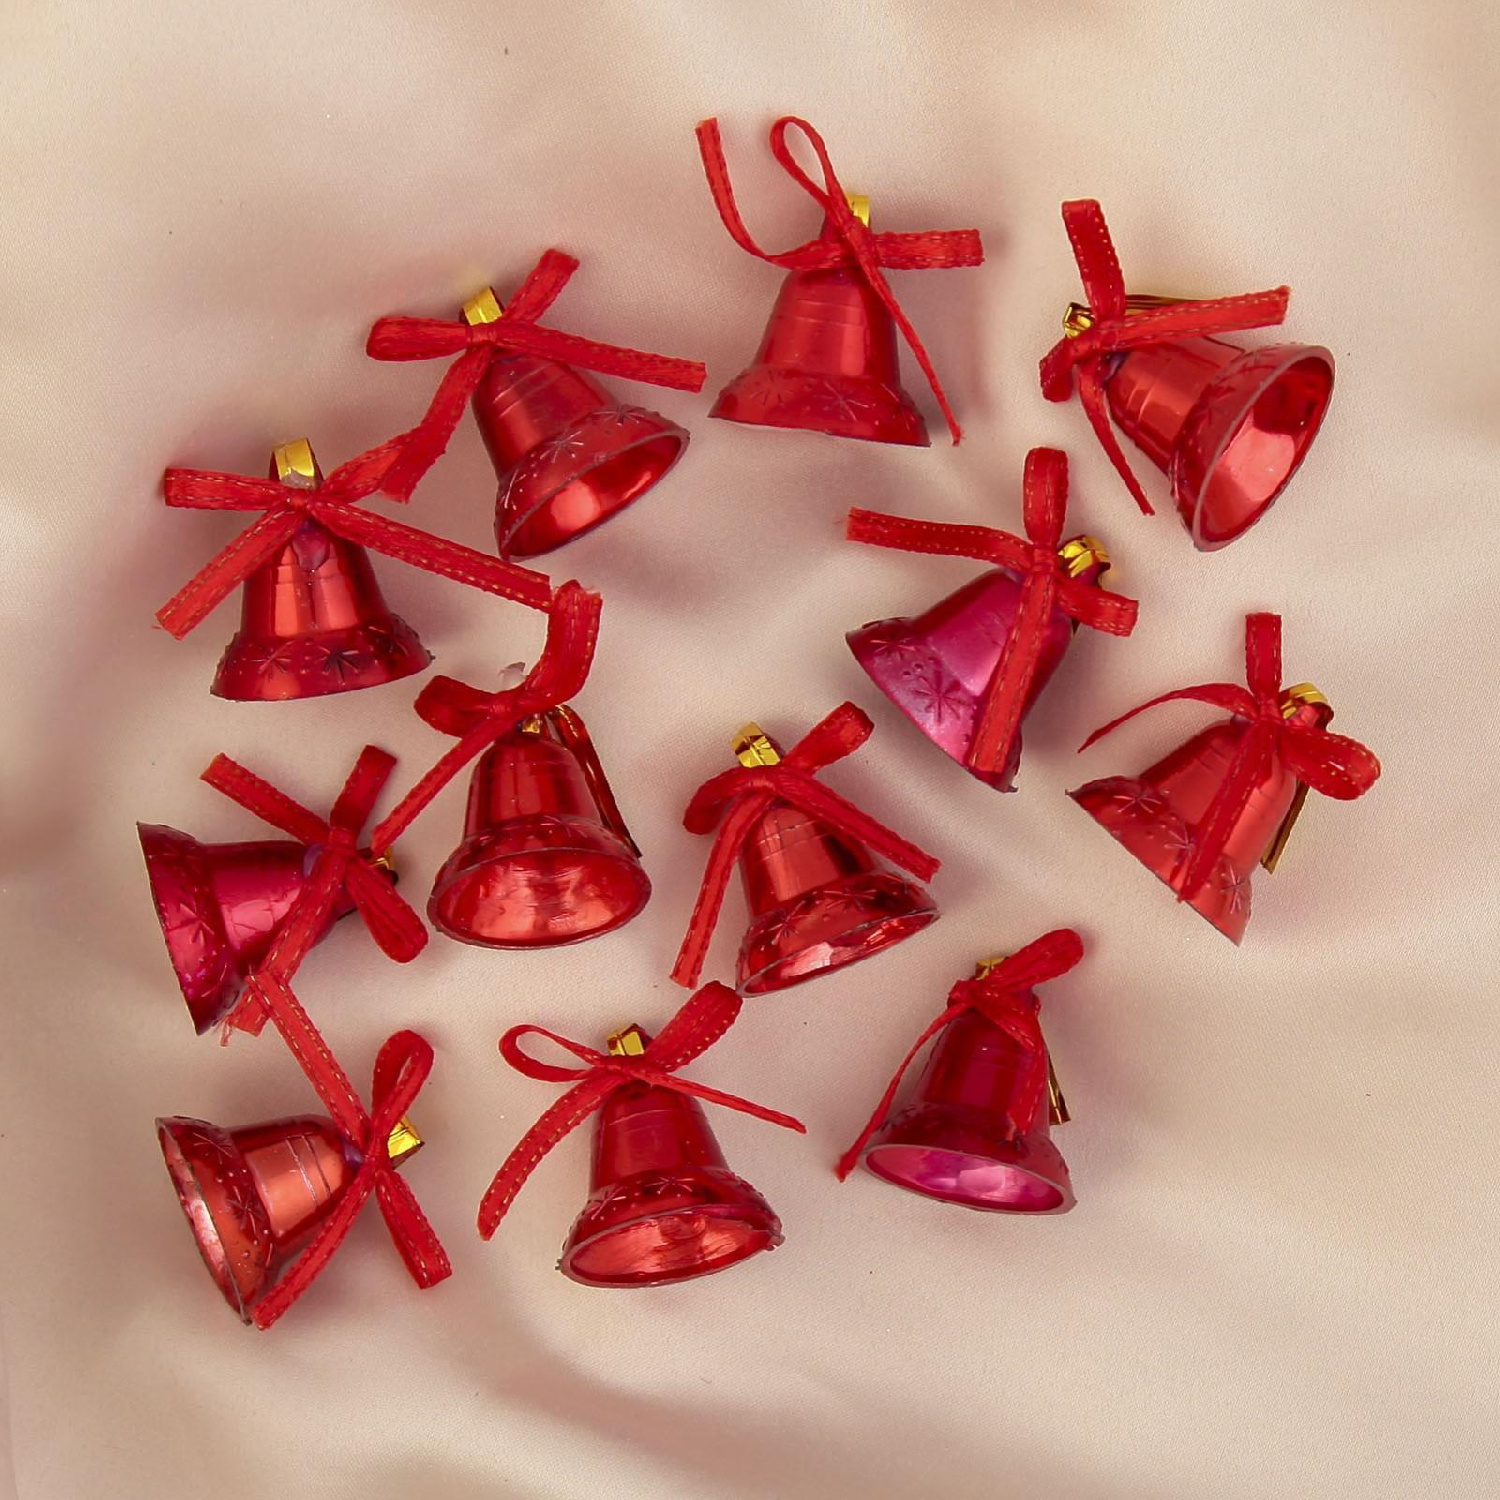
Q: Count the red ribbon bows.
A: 12